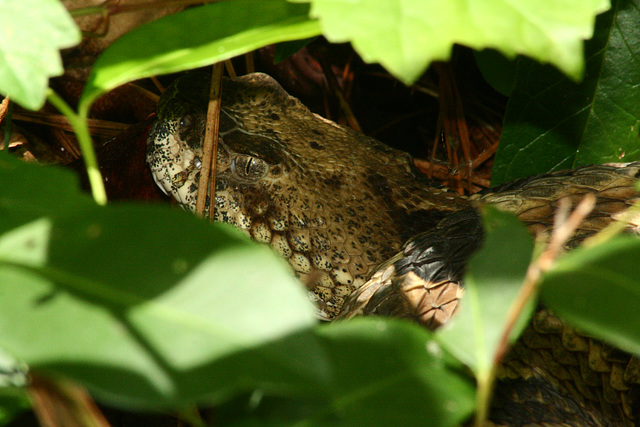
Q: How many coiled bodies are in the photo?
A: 1